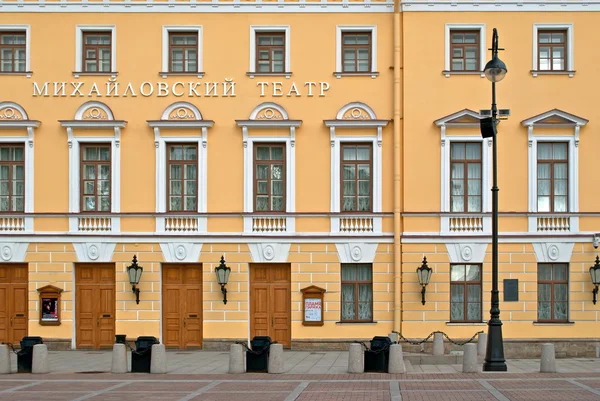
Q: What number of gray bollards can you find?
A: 13